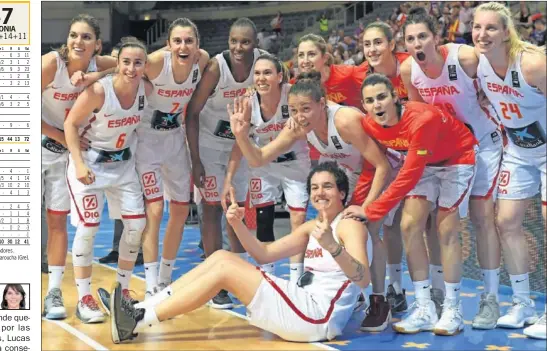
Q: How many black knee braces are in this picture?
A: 1